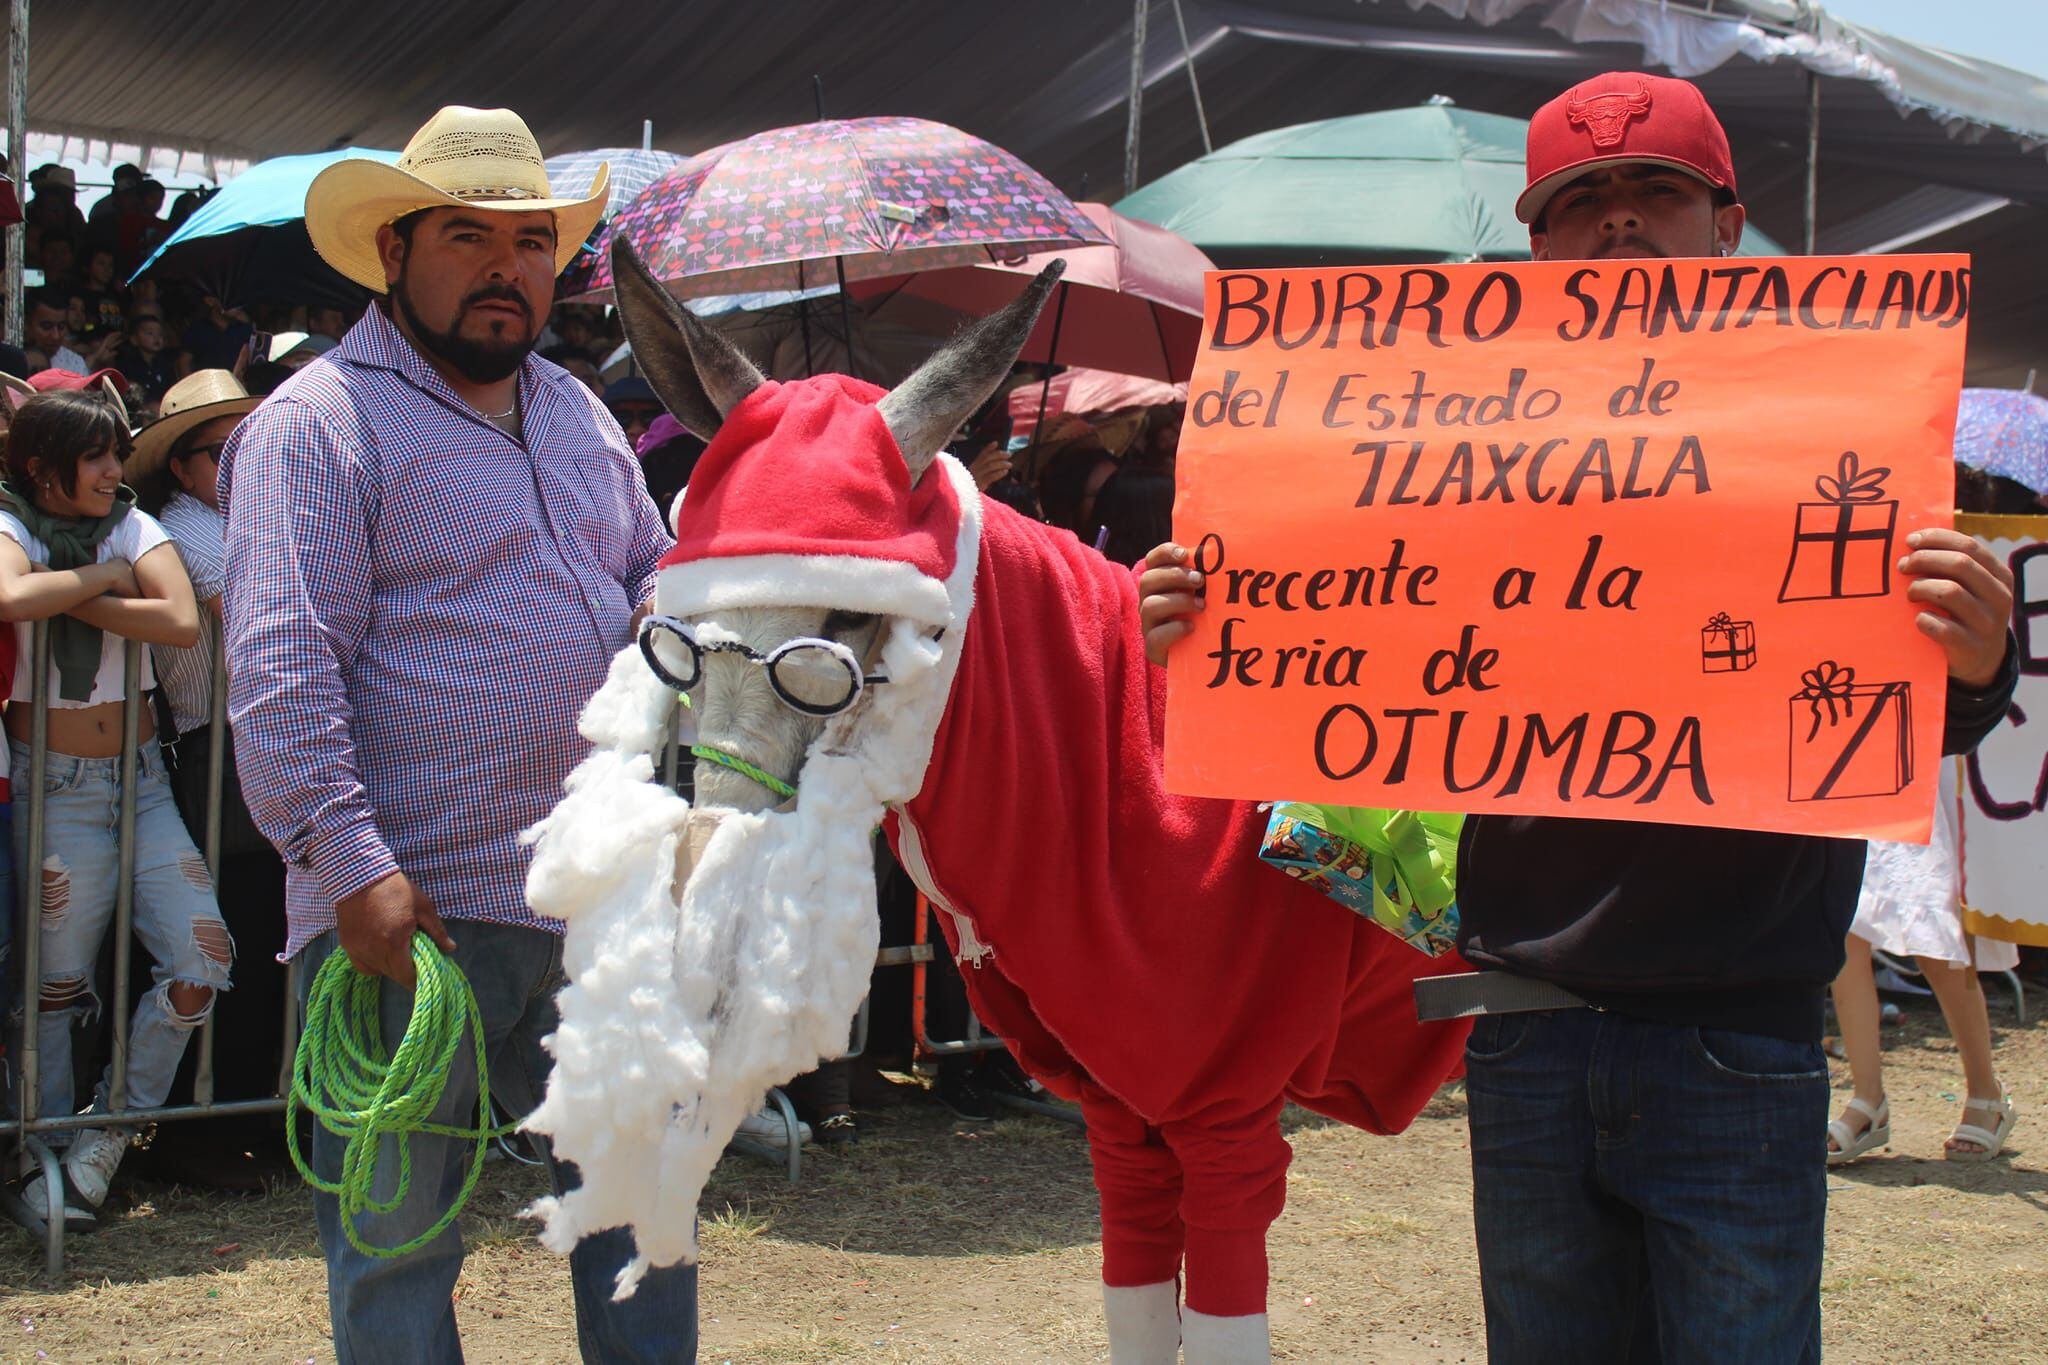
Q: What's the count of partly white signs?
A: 1